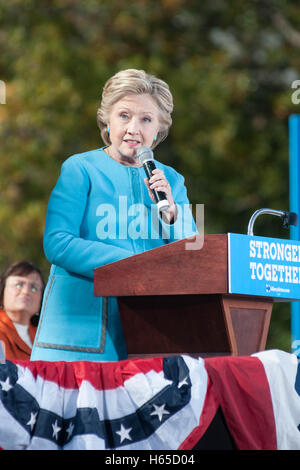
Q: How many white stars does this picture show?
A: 7